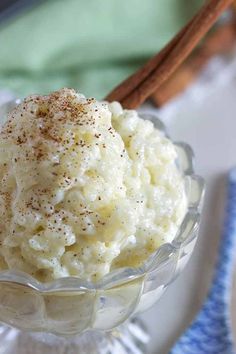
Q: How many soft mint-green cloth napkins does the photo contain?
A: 1